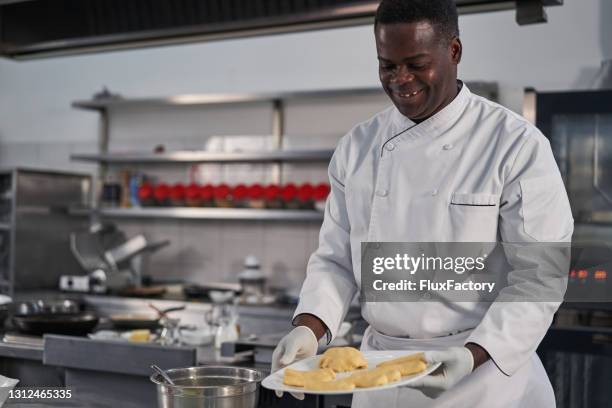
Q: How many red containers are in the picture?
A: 12